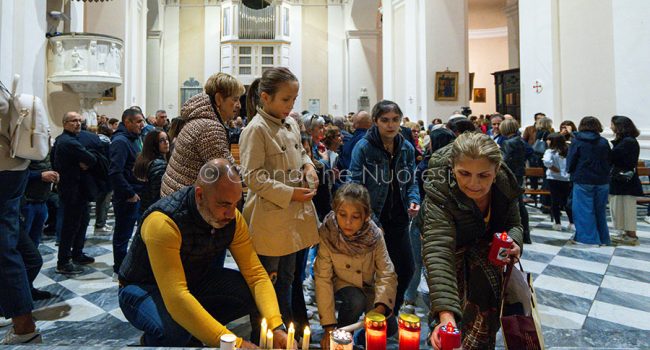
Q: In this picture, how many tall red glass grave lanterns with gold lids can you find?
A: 2